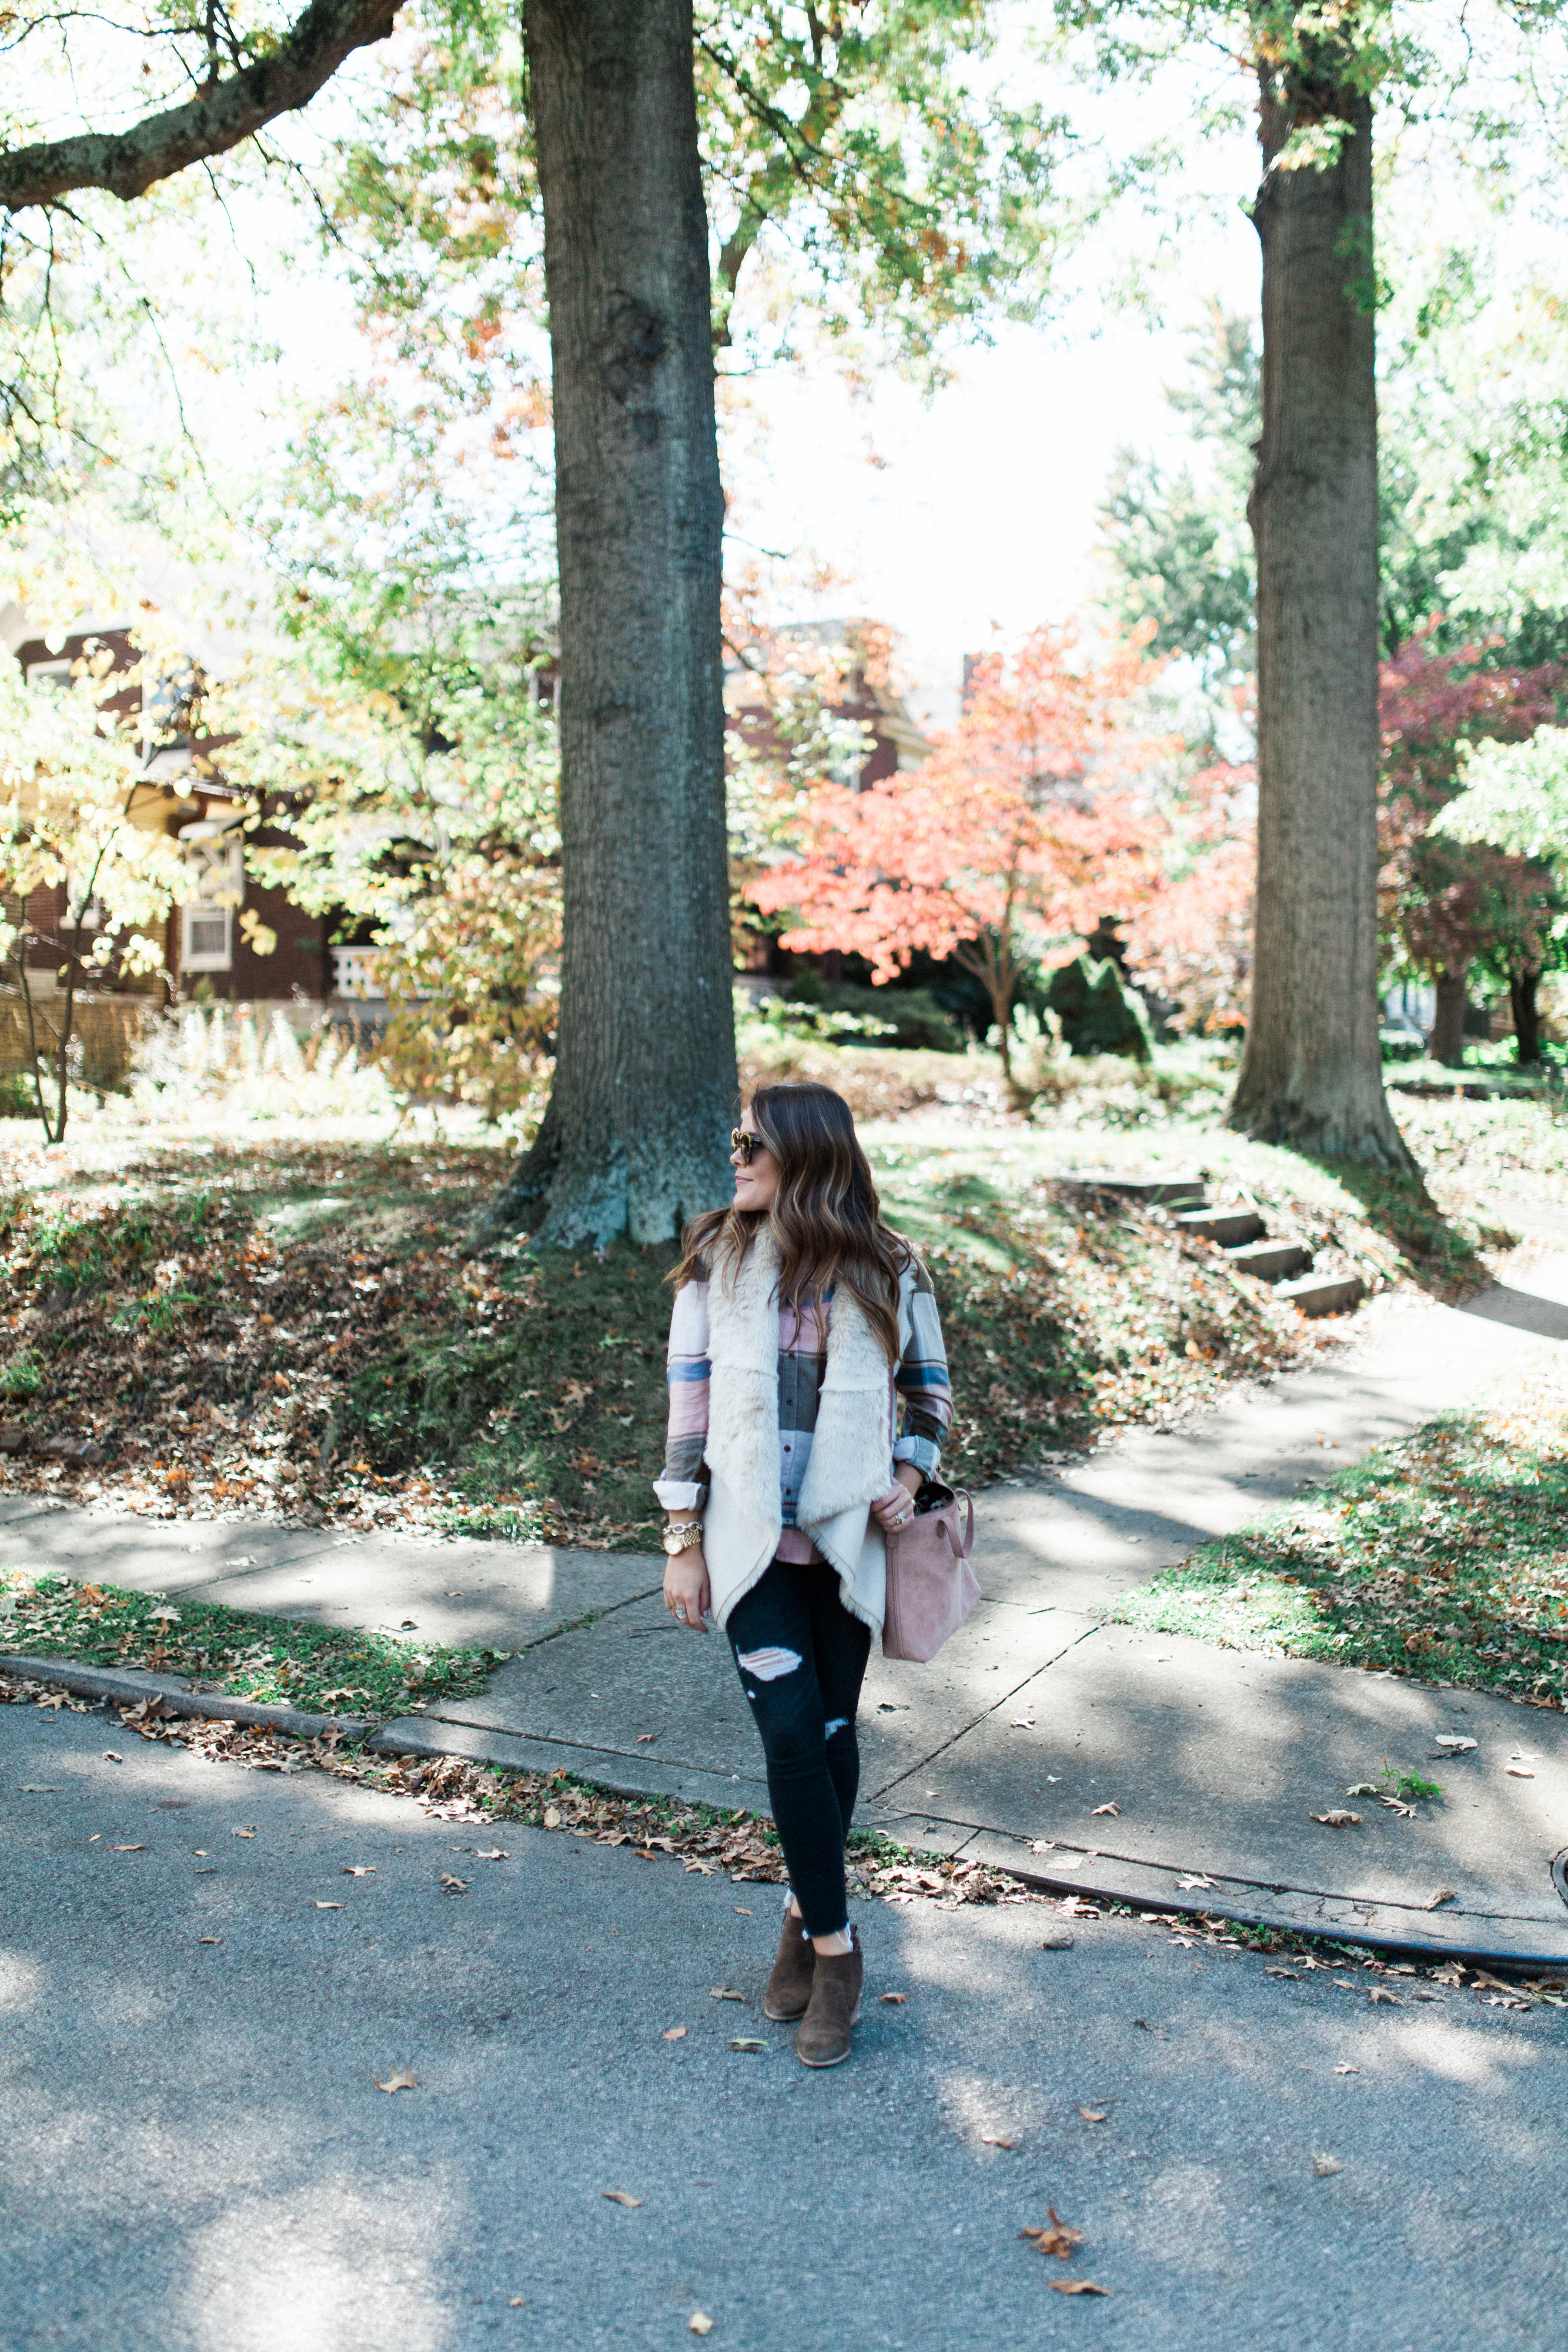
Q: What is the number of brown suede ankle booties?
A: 2